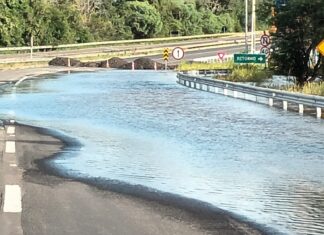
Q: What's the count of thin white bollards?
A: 4